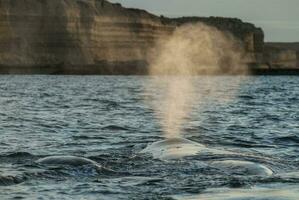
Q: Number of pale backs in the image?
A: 3